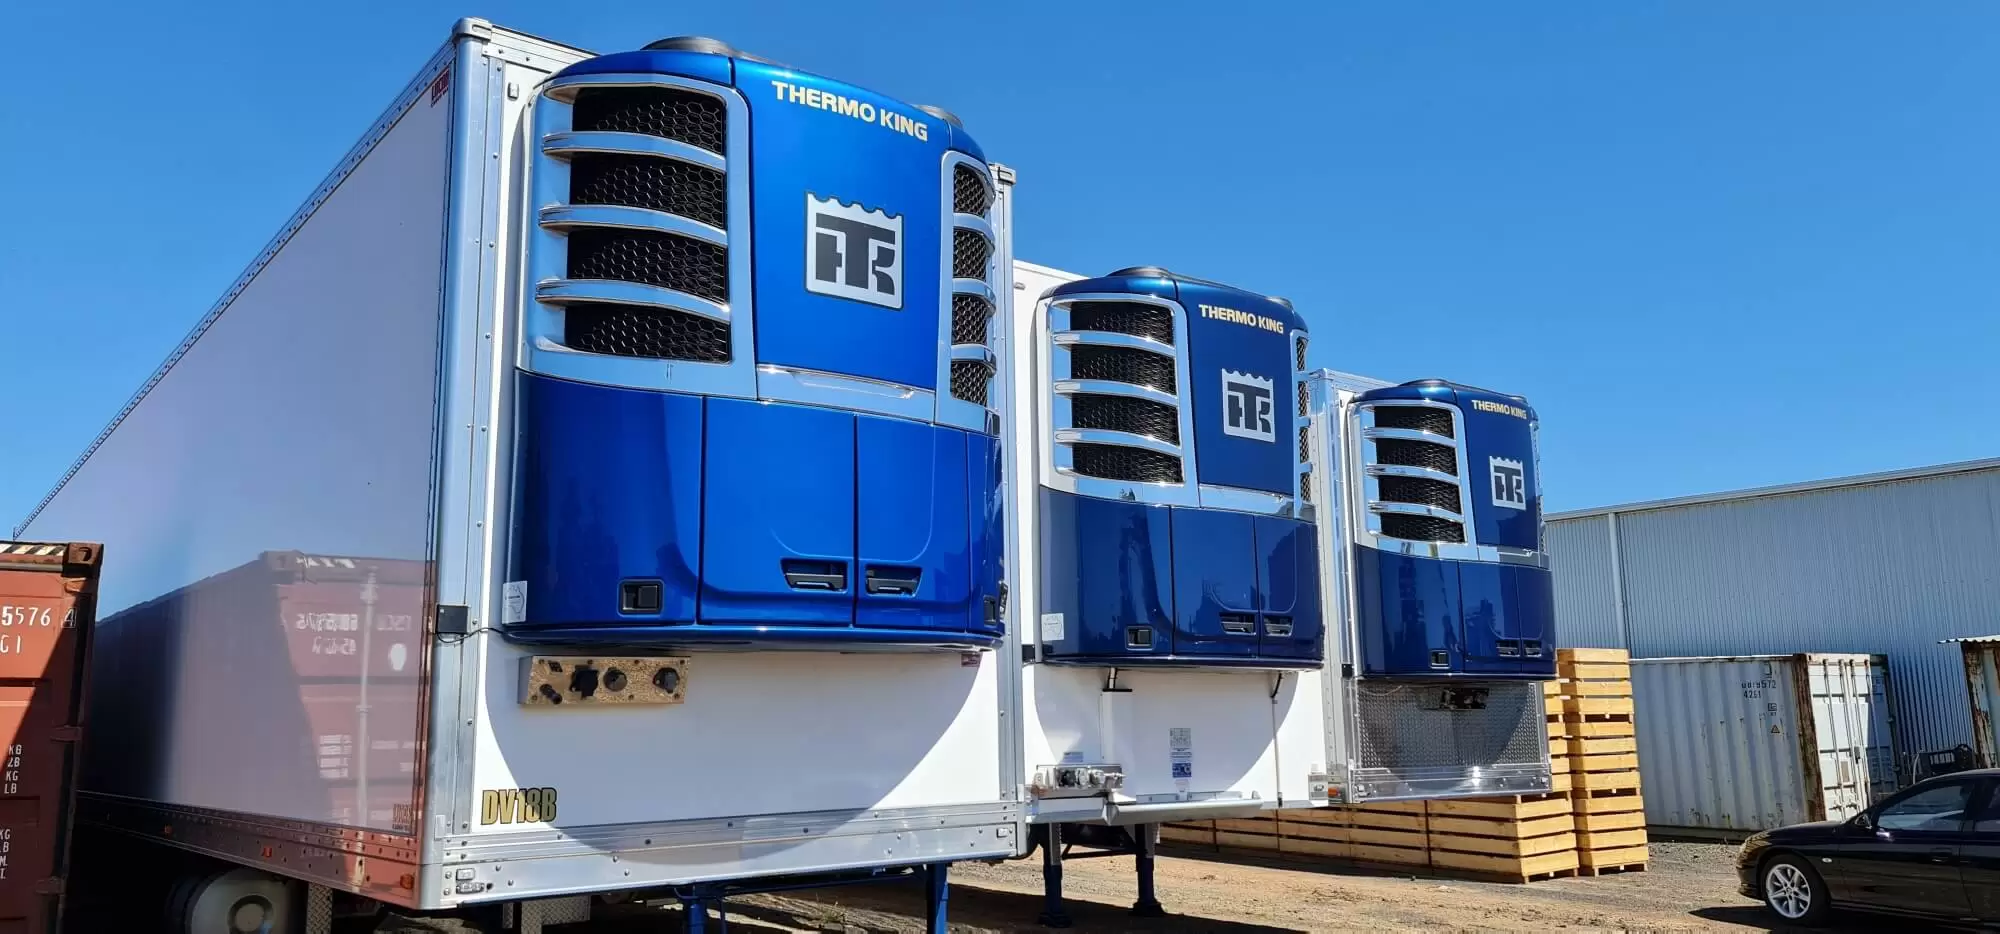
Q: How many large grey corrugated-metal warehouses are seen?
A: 1